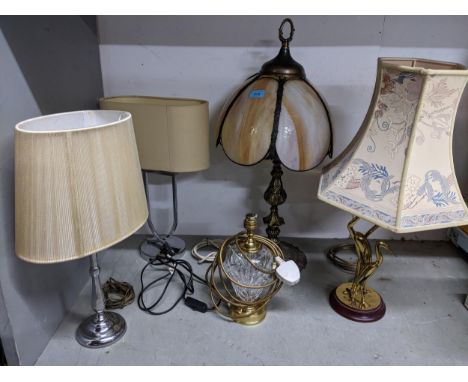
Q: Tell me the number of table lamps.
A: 5